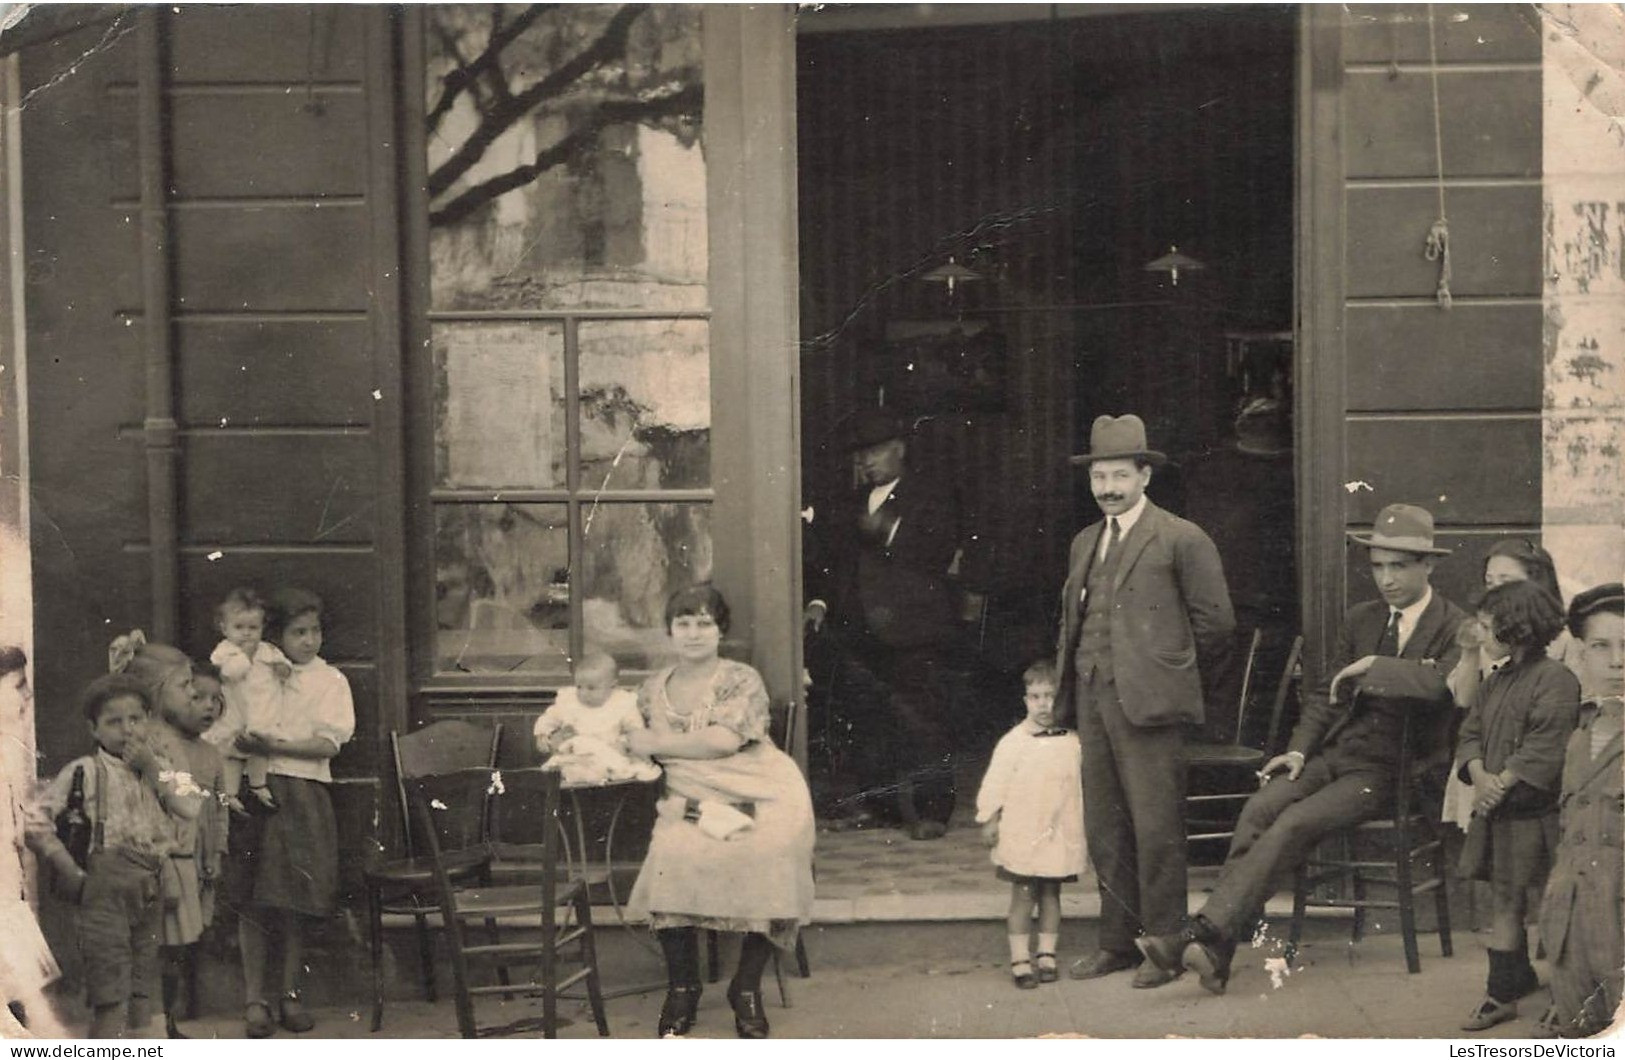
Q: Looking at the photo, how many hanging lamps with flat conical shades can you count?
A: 2